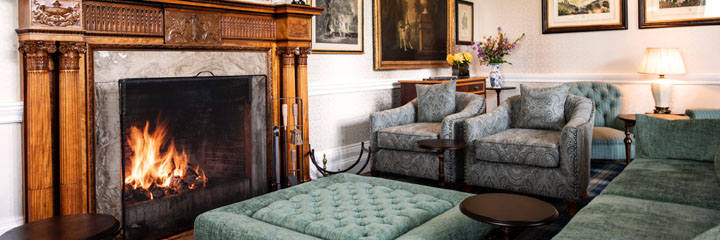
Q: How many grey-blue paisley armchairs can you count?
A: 2